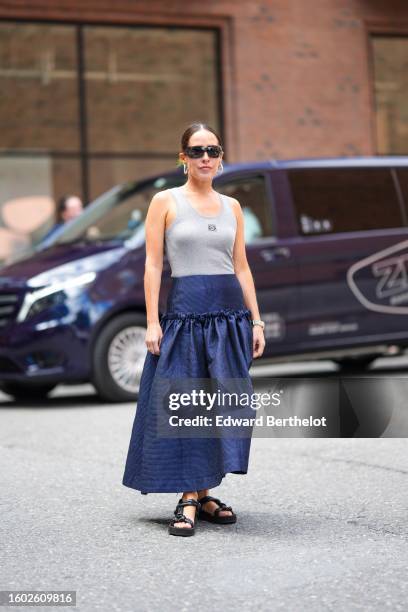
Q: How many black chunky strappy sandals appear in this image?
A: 2